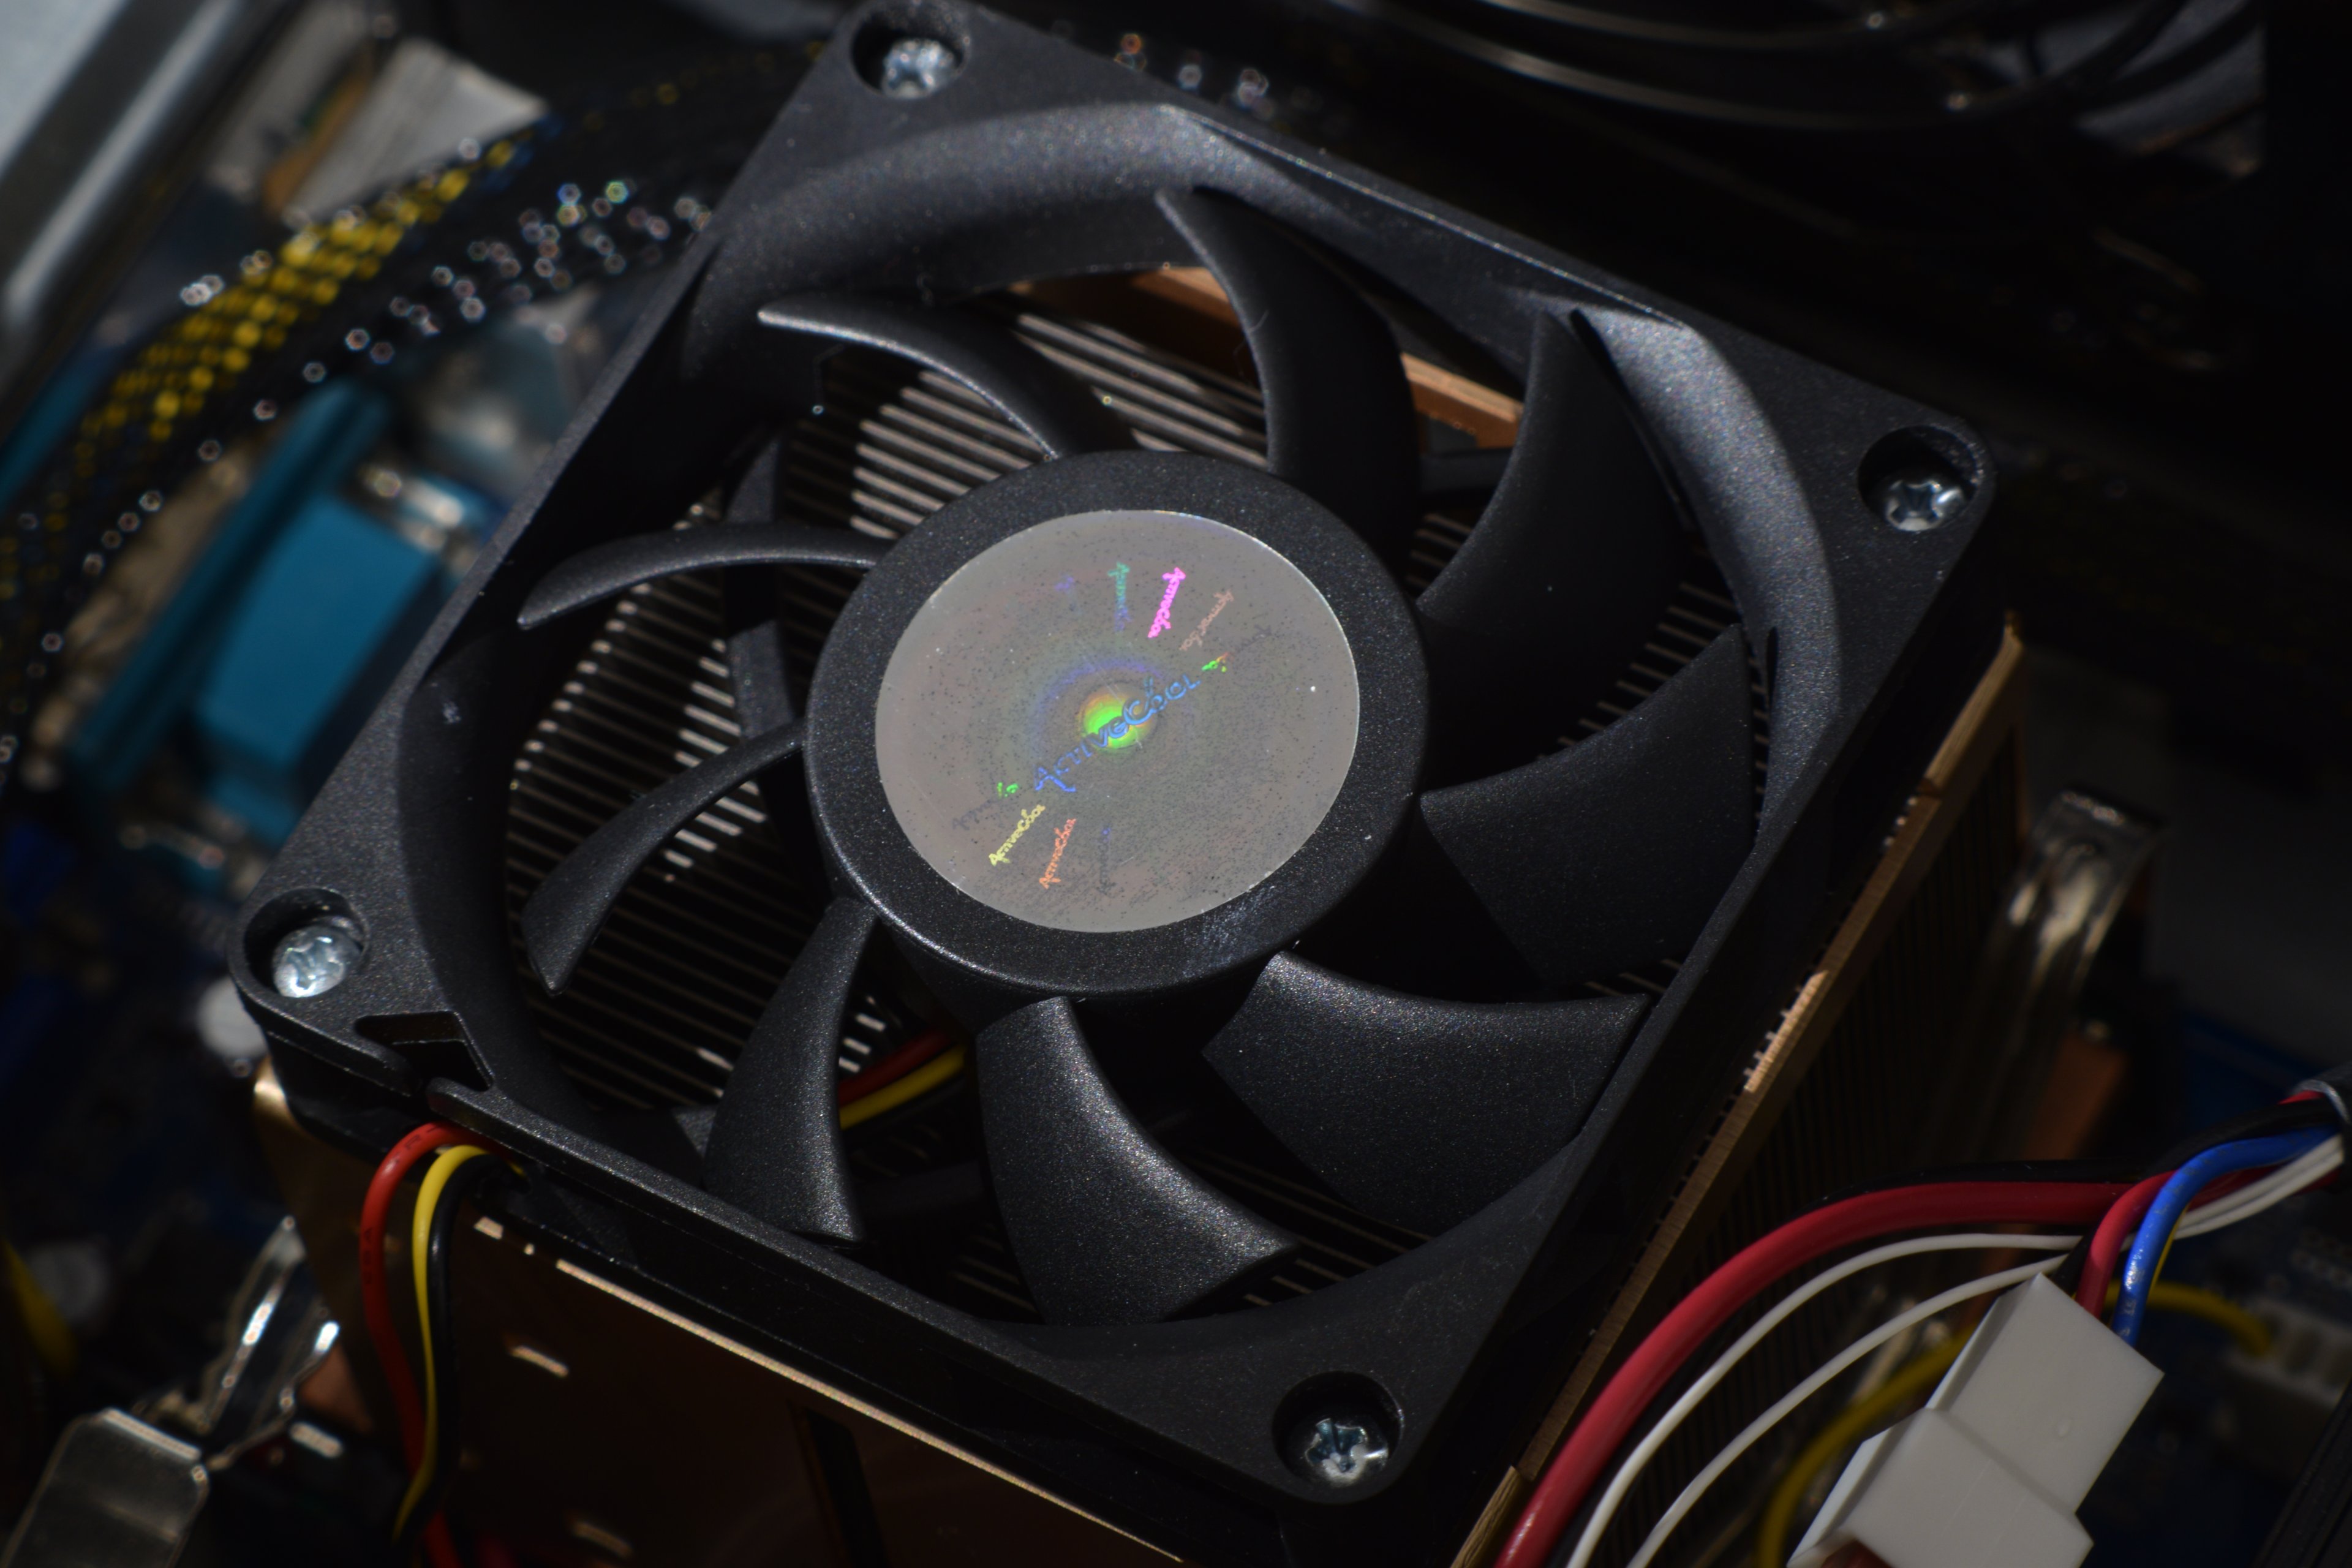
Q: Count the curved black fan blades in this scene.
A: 9